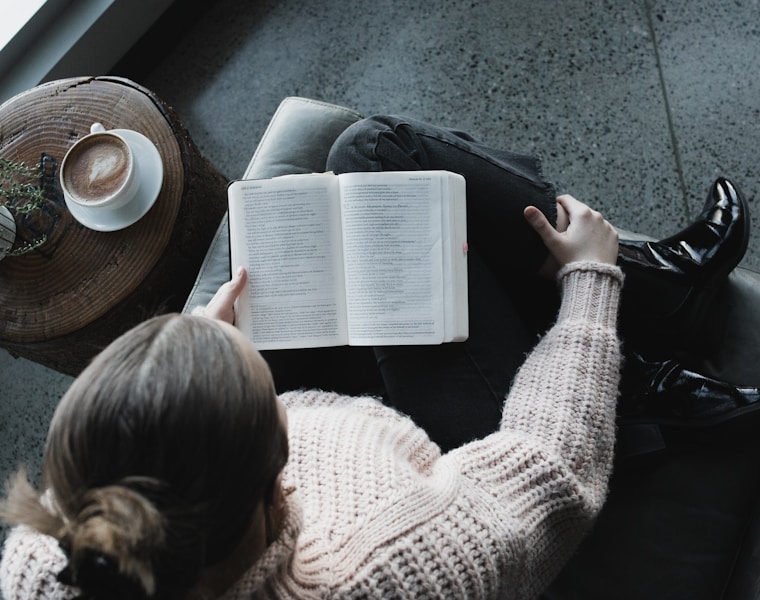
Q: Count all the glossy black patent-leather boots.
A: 2